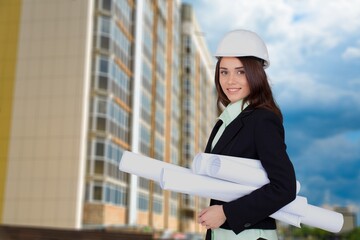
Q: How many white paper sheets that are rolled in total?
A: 4